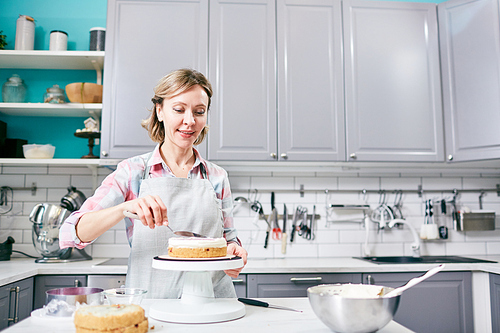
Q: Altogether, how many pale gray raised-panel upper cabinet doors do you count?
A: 5